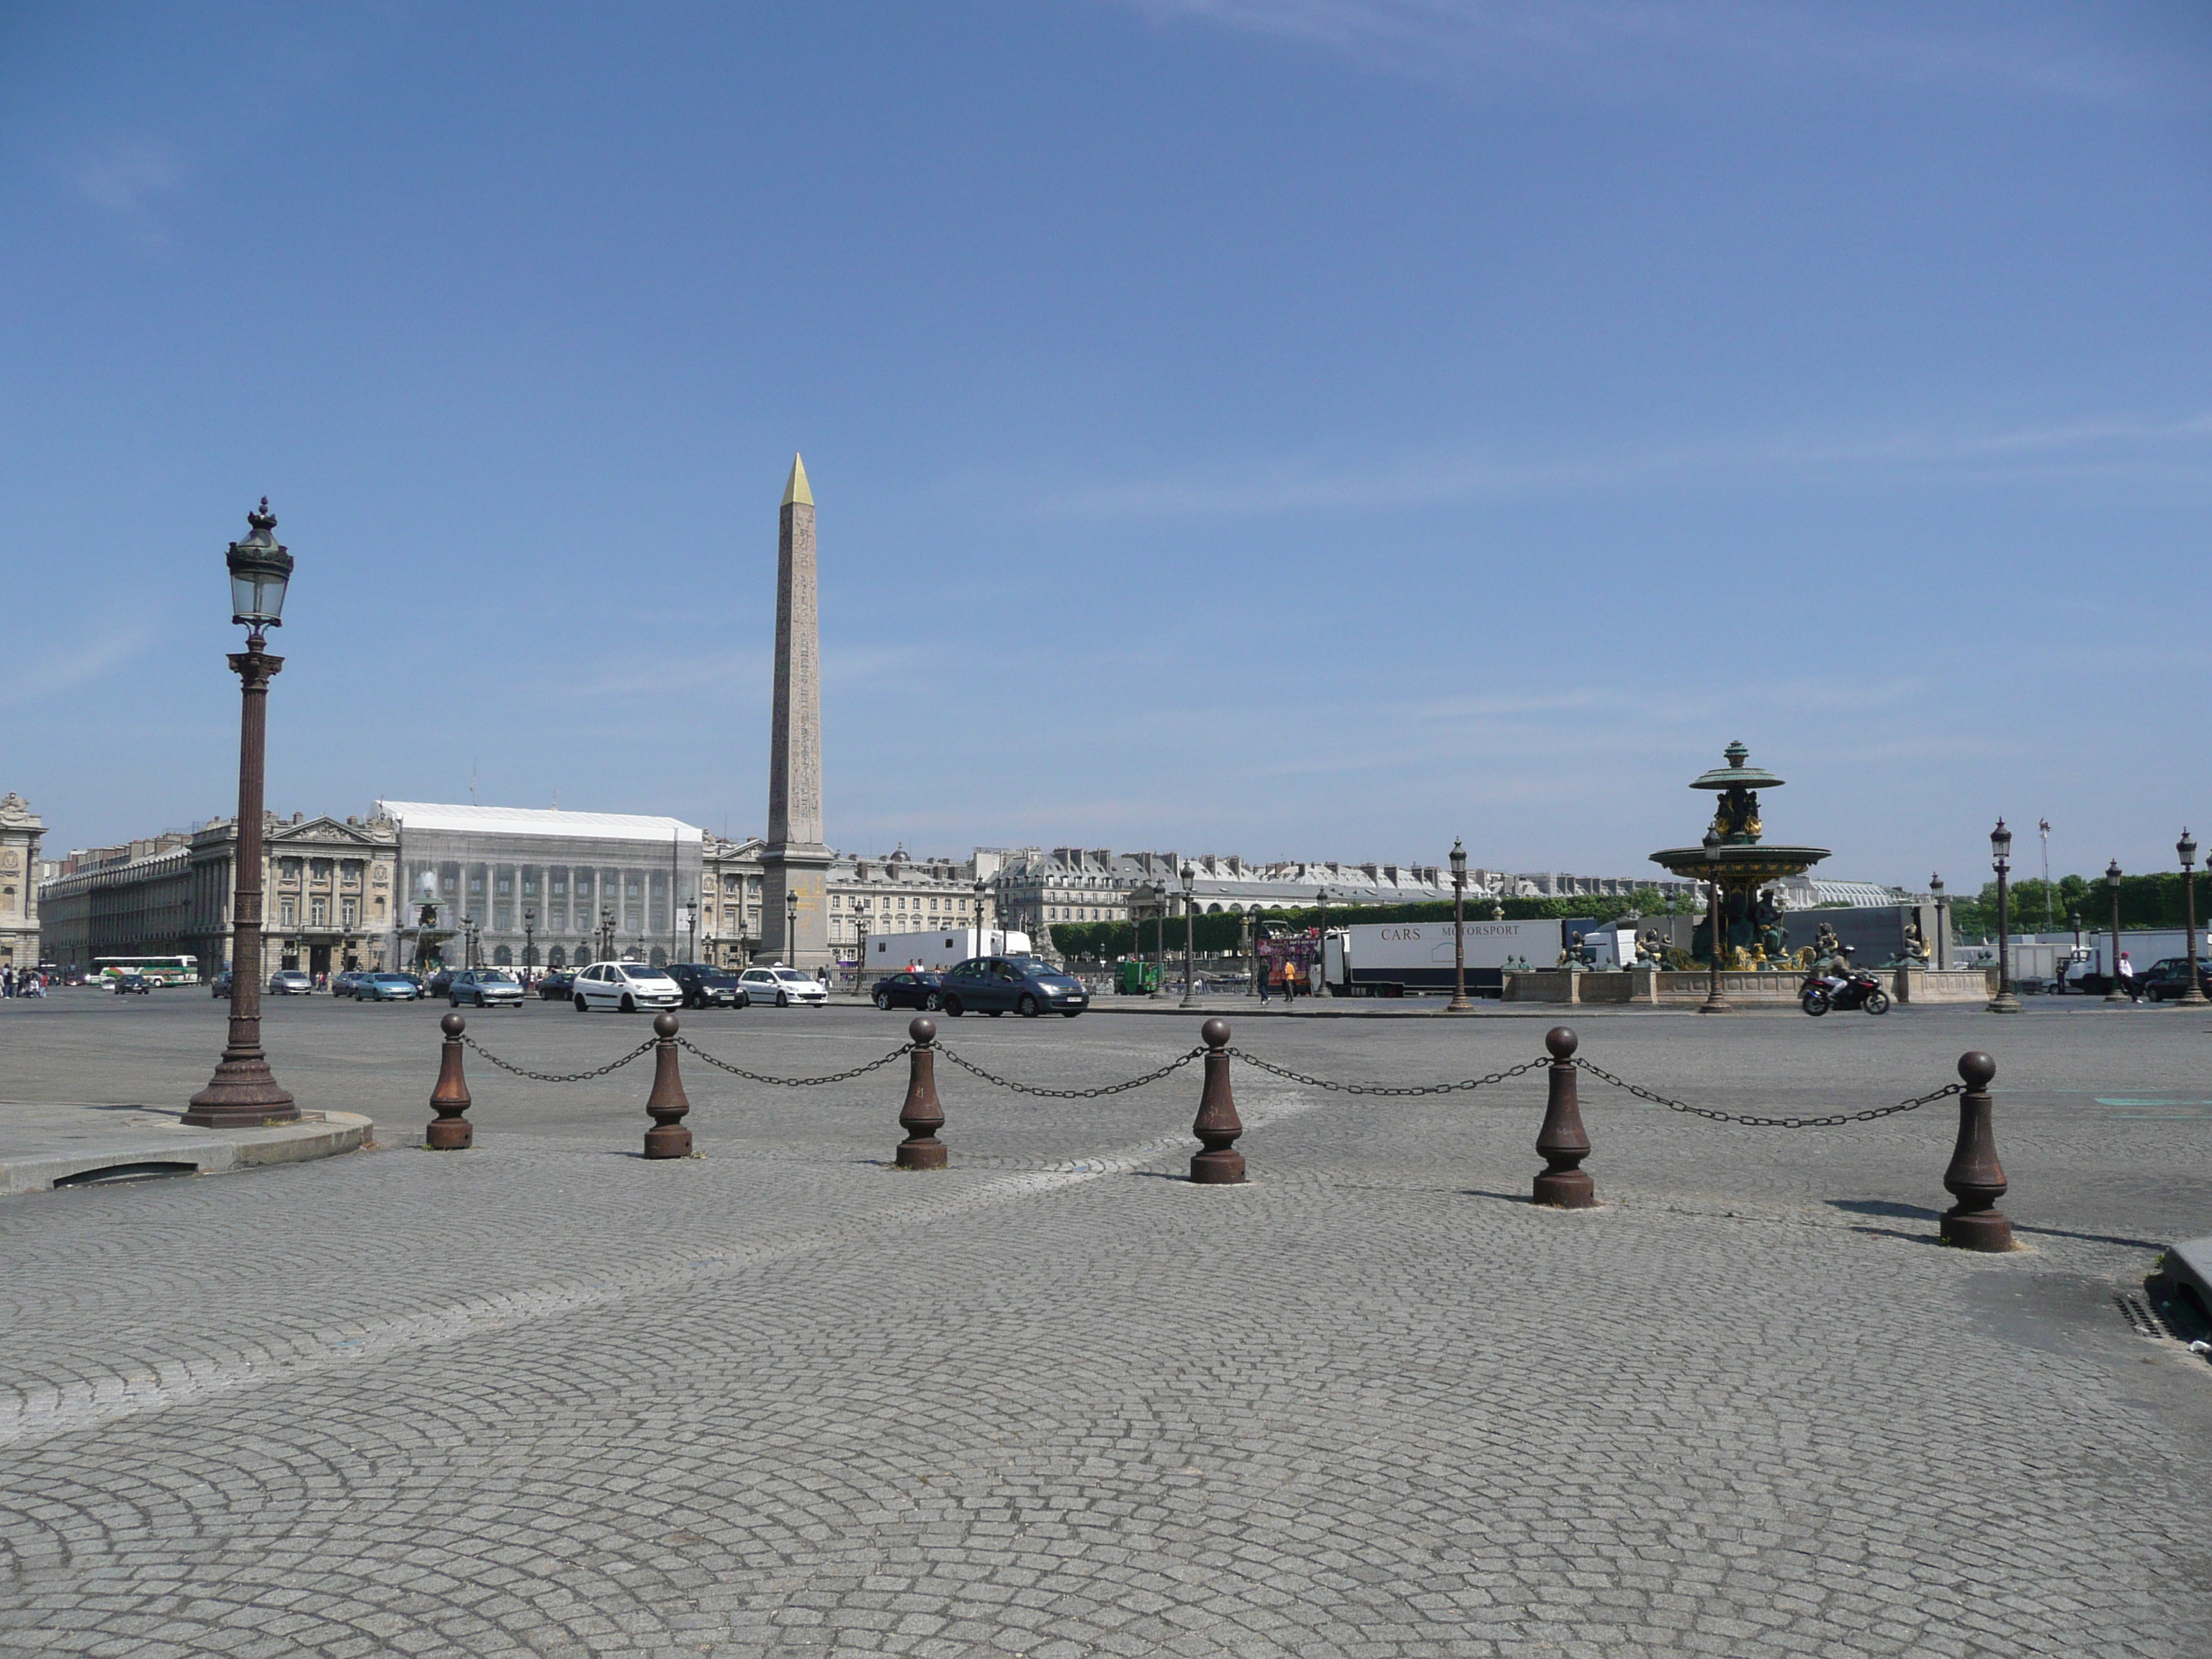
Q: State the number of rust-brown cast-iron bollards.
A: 6